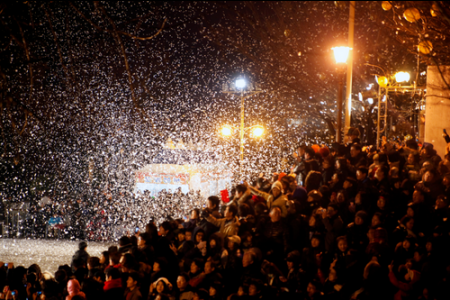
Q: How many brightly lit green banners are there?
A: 0